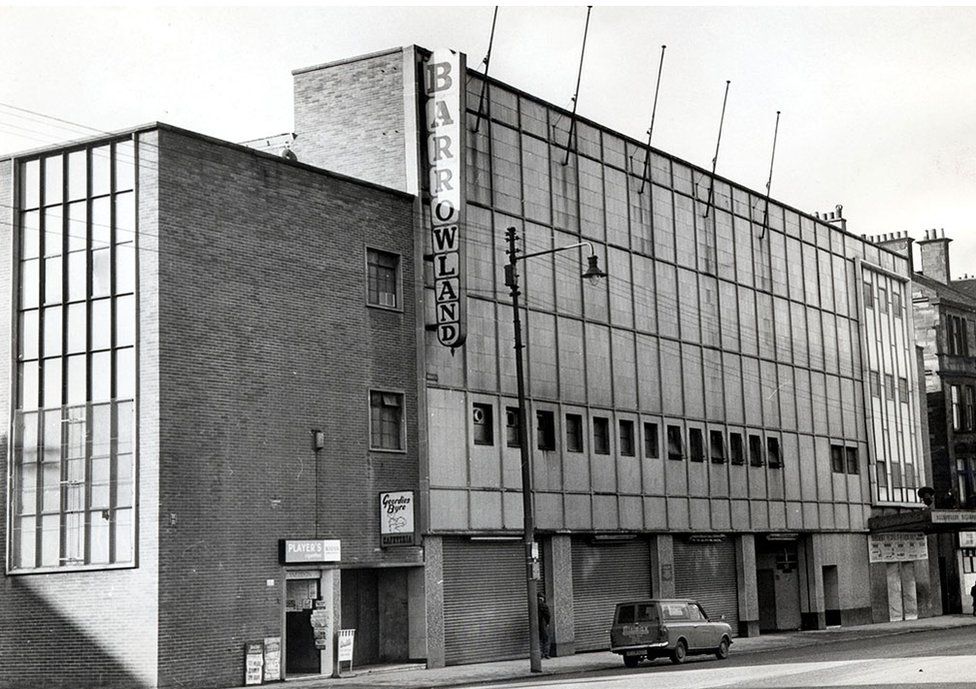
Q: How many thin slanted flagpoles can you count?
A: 5